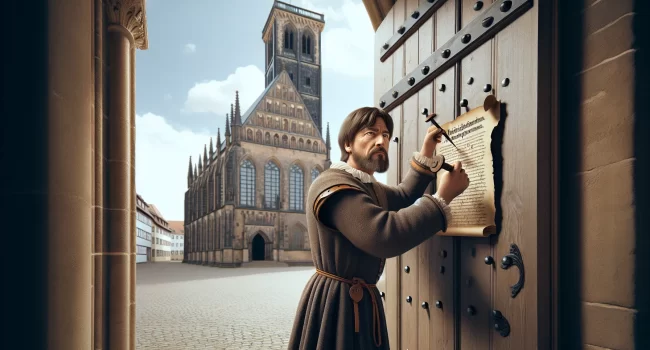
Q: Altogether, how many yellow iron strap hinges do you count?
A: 0